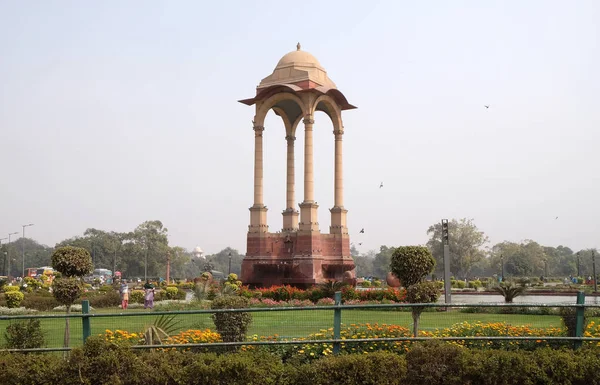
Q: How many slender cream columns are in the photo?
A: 4